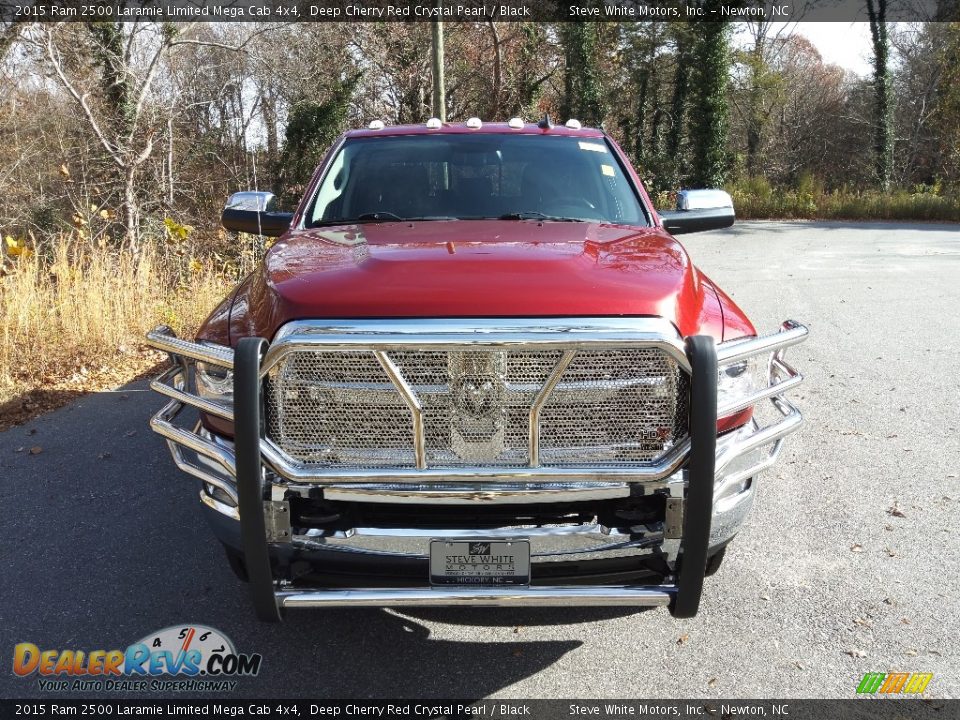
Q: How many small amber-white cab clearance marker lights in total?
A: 5